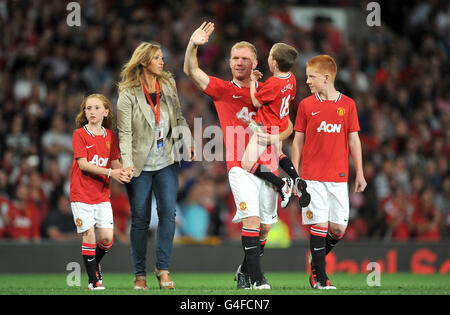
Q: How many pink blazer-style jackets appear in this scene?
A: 0